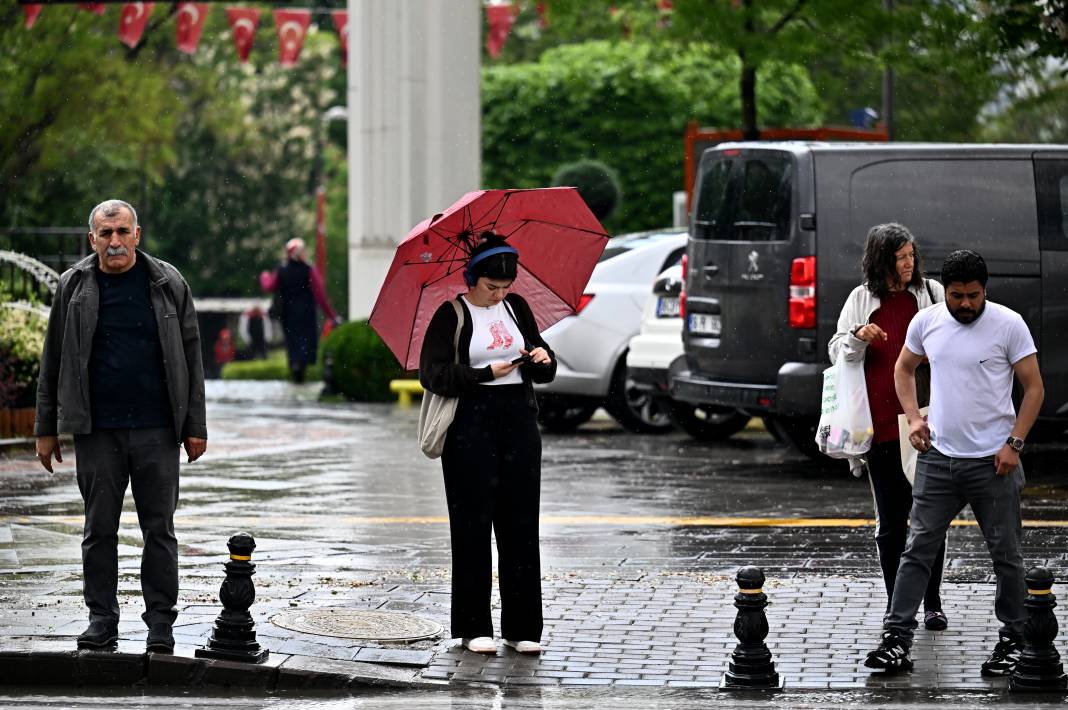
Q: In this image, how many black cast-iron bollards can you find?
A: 3